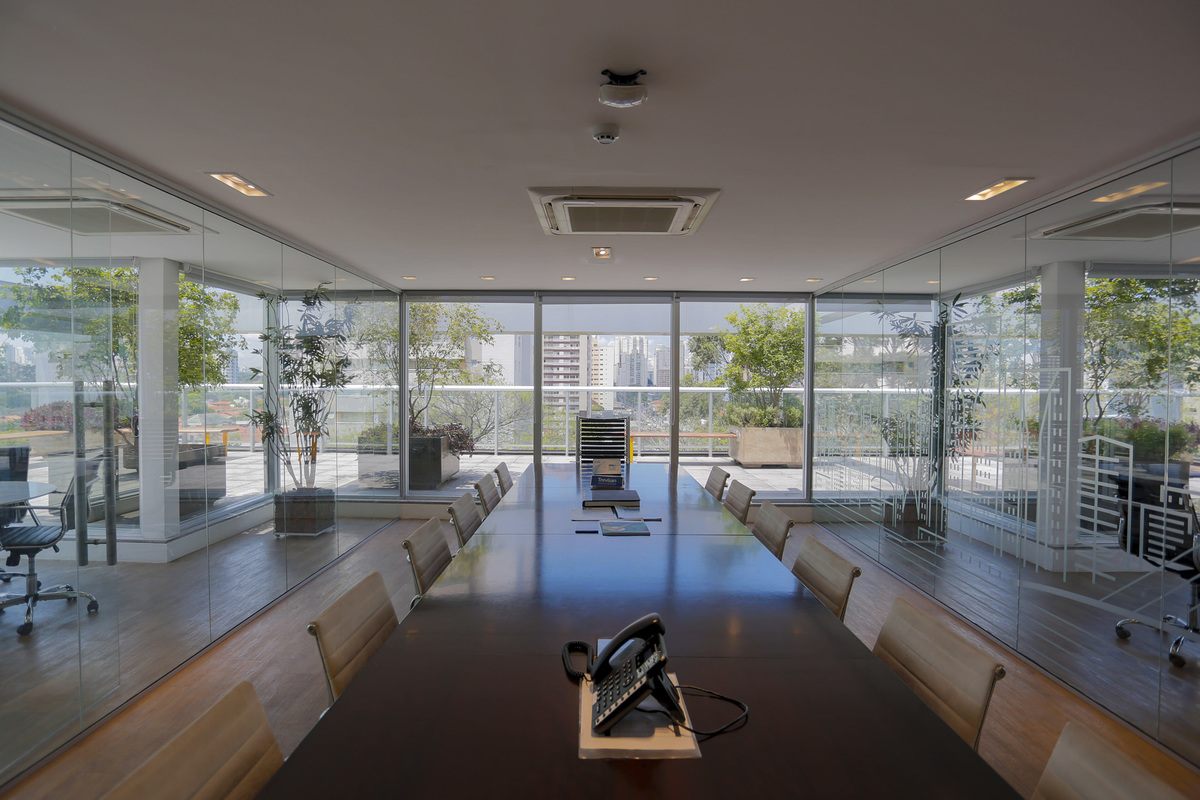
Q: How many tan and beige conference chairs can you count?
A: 12